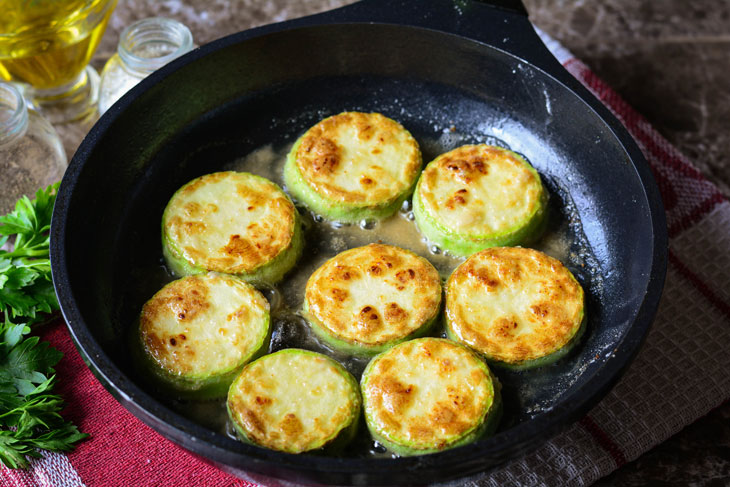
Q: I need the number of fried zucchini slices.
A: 8